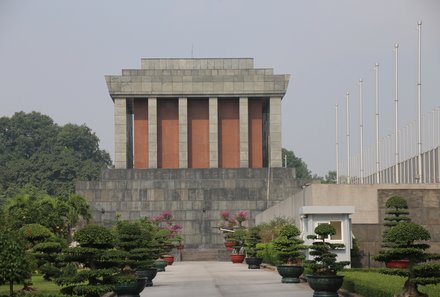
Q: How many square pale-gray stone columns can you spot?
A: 6